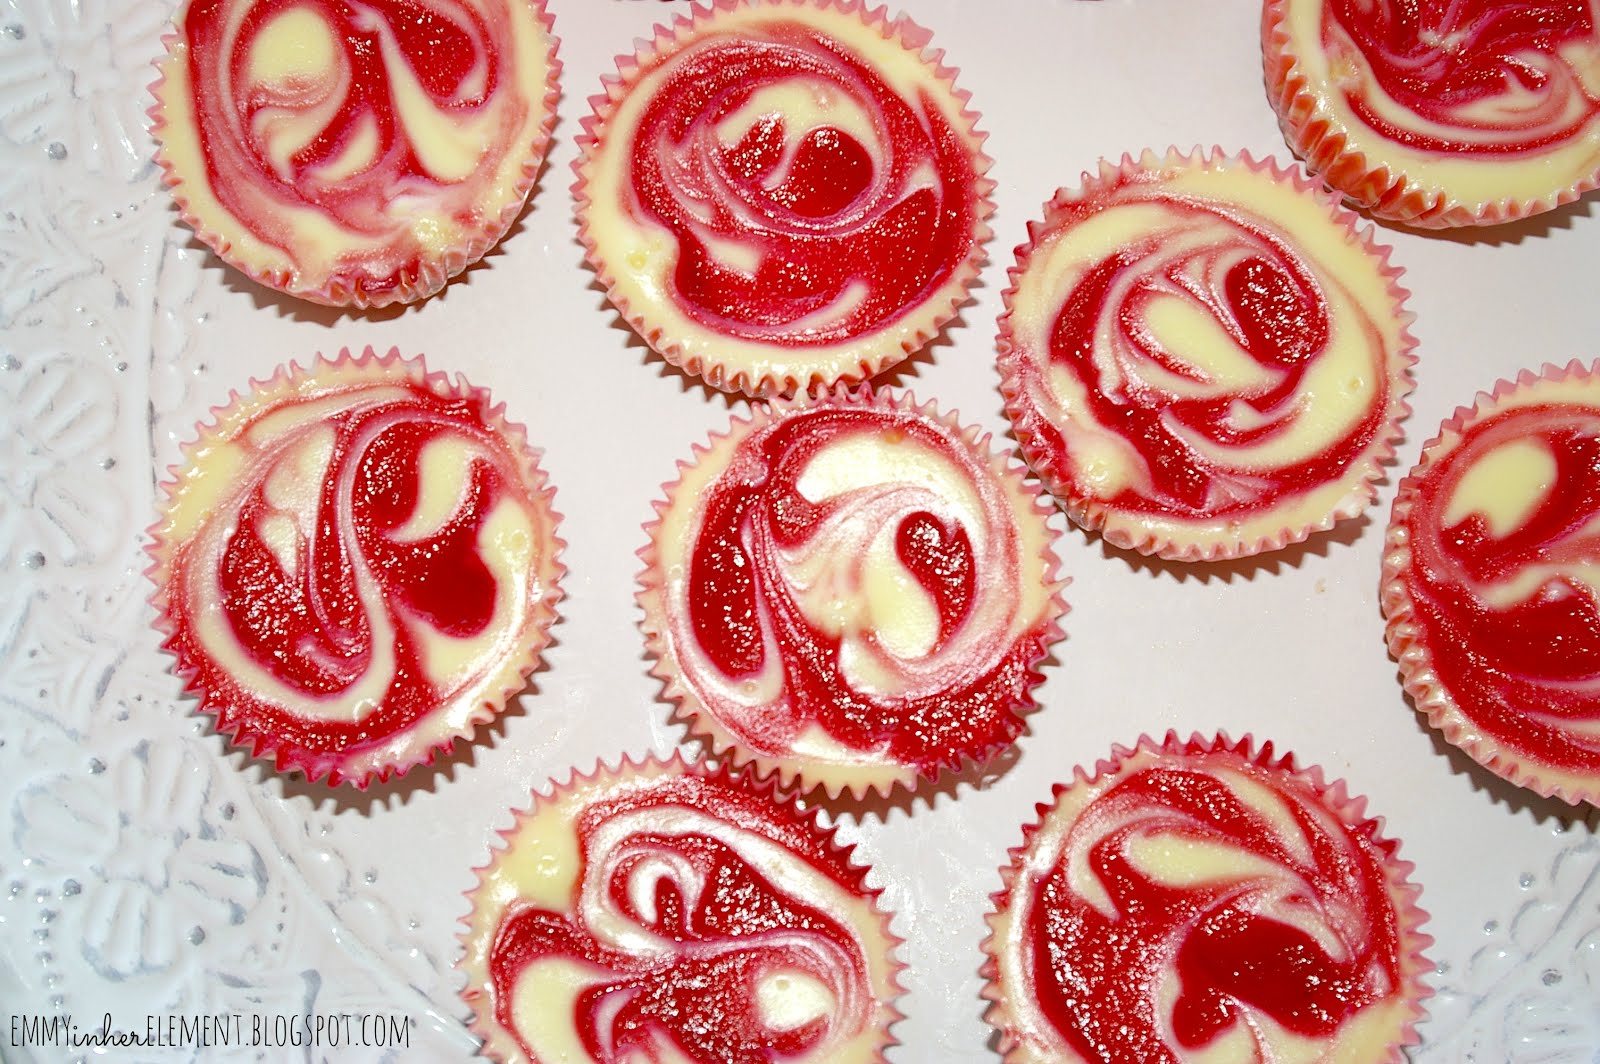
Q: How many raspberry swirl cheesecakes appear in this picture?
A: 9